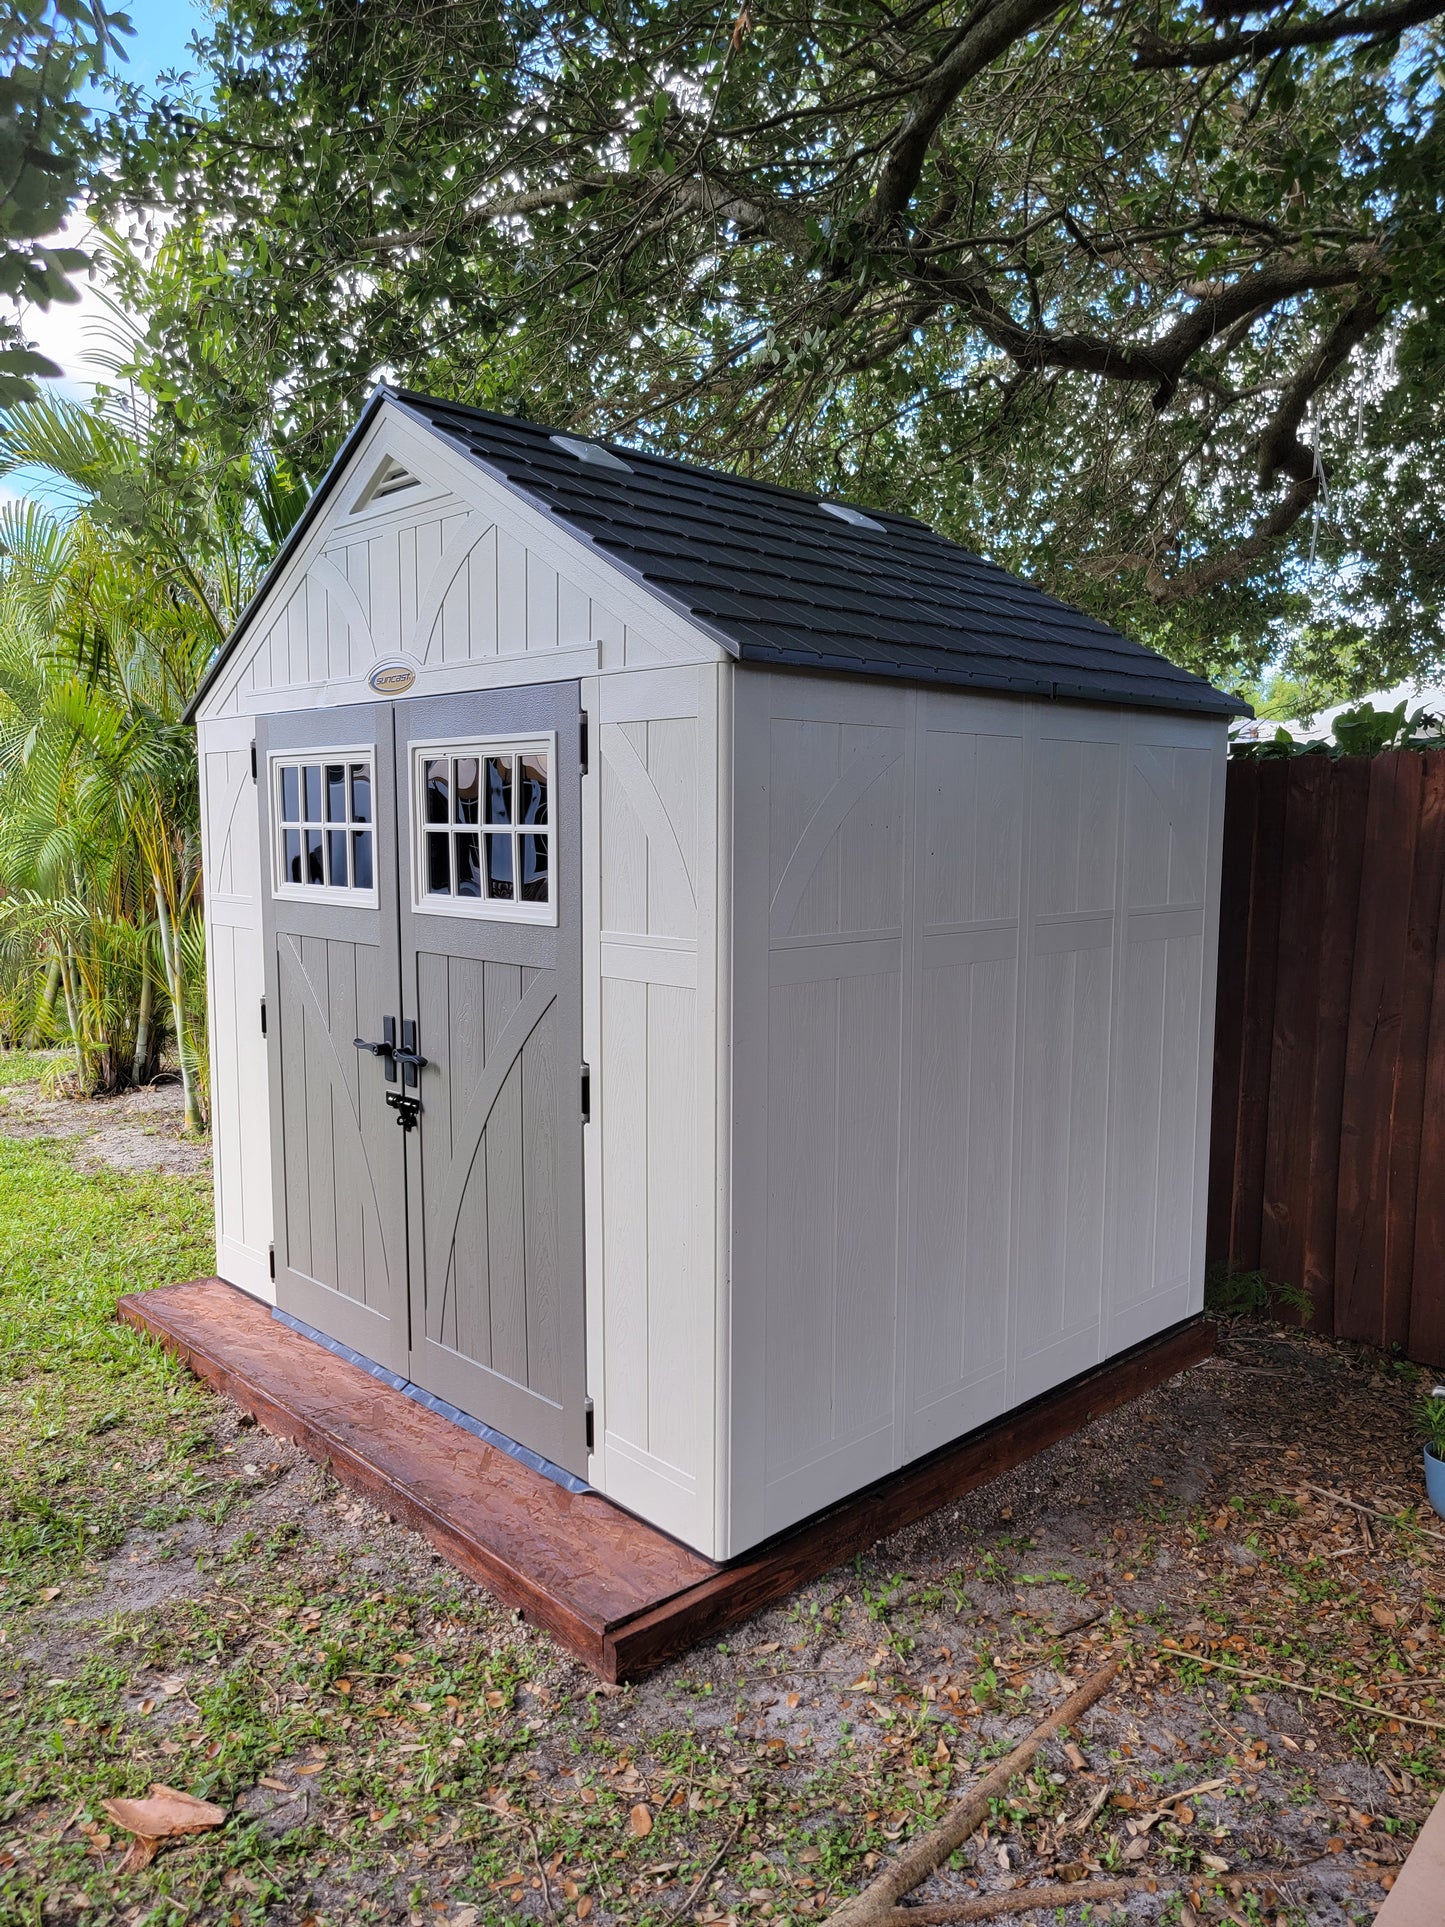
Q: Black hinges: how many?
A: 6